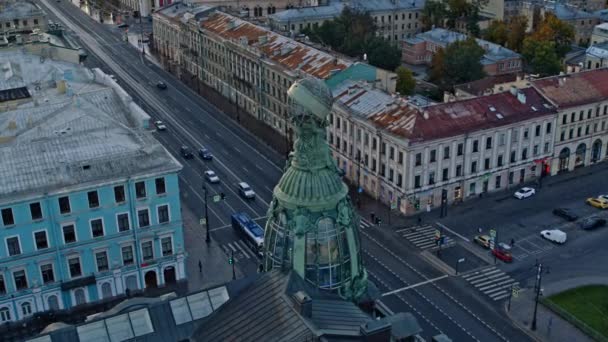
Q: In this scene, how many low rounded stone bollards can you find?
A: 0